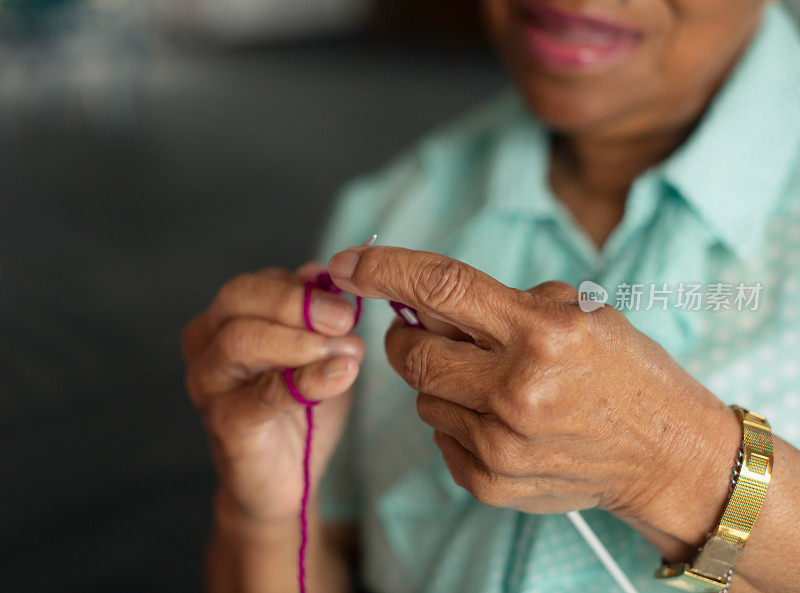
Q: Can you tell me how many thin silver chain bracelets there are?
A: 1